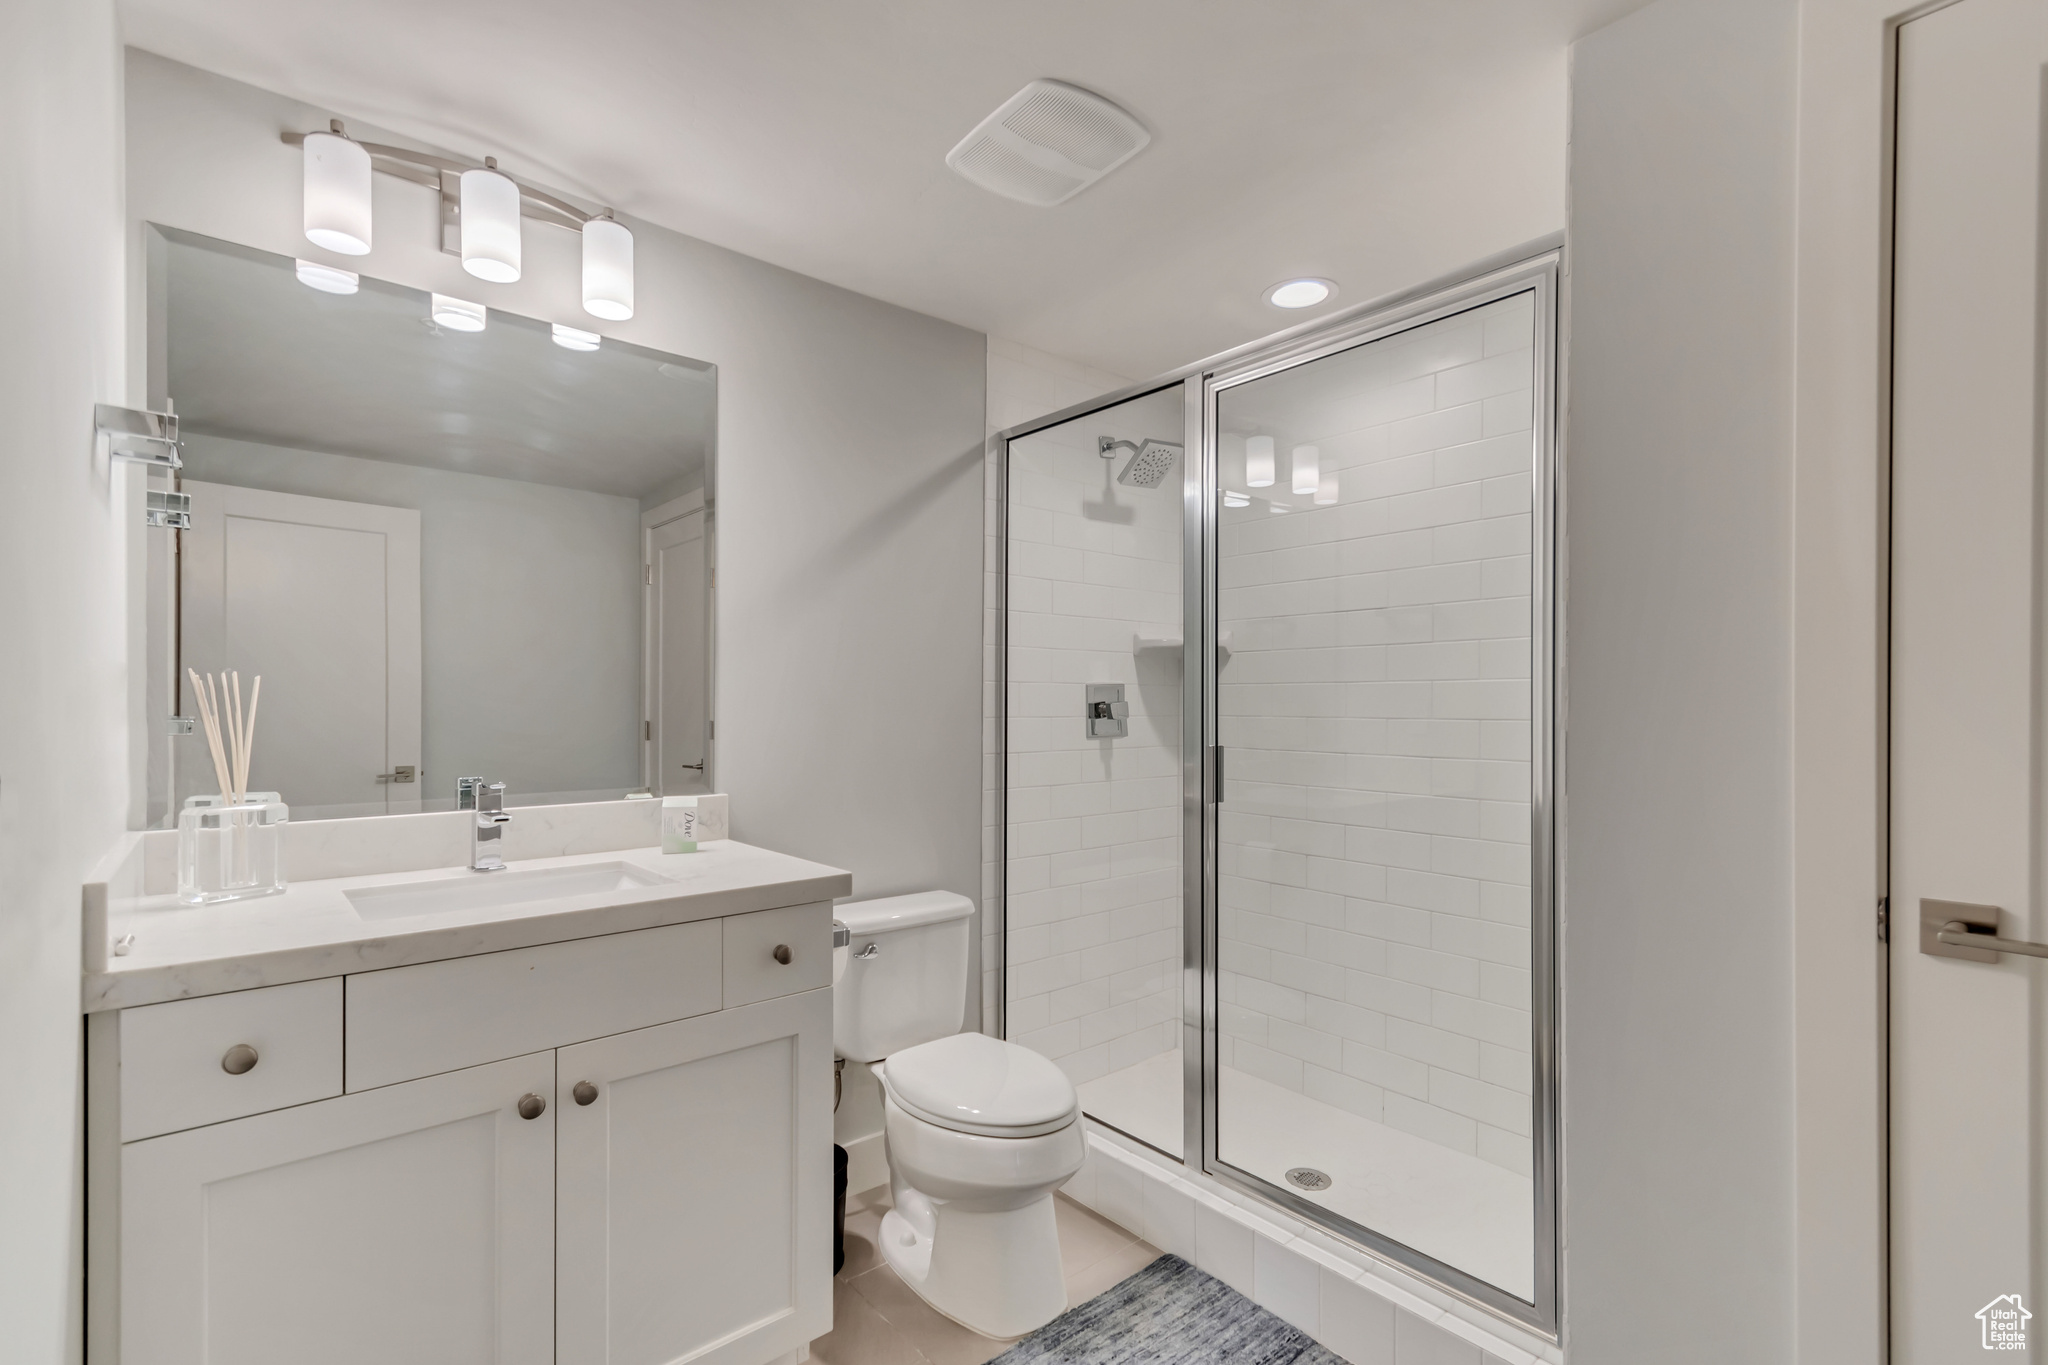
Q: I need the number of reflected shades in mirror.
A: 3